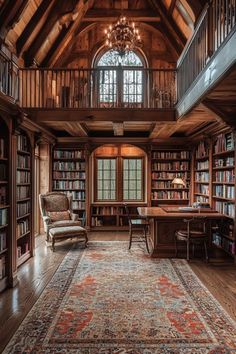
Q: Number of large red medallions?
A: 4